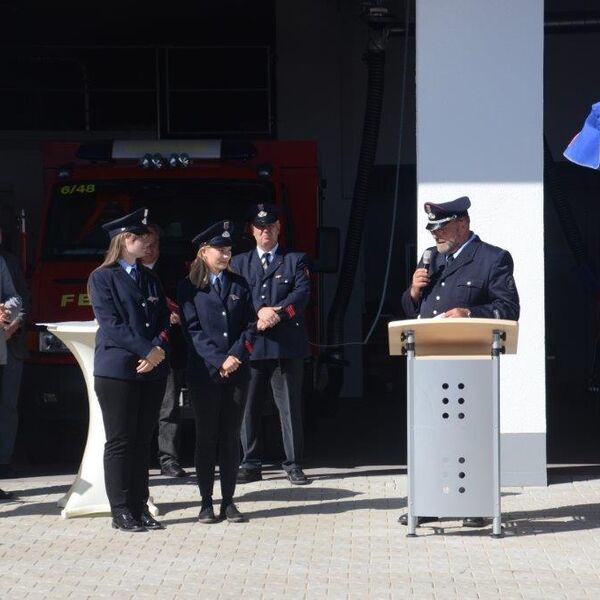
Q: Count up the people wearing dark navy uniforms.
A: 4